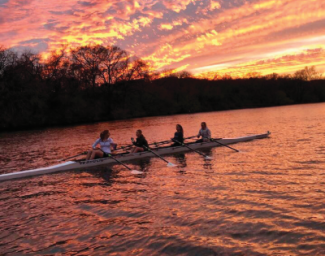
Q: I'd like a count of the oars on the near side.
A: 4